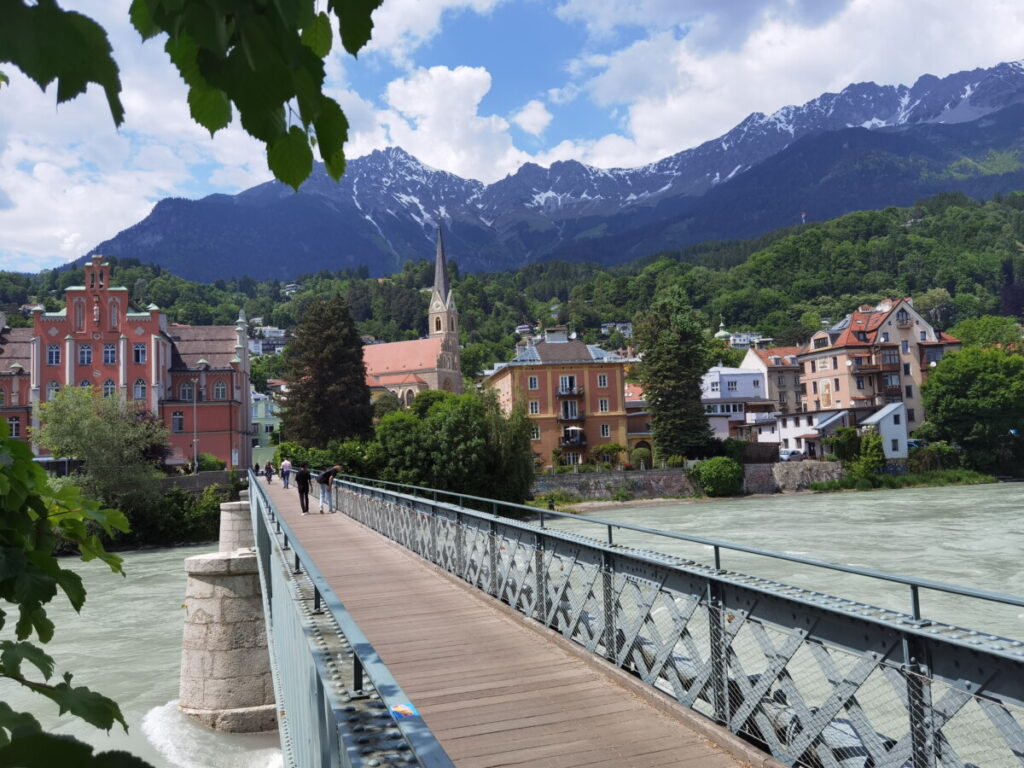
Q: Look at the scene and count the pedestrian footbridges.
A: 1